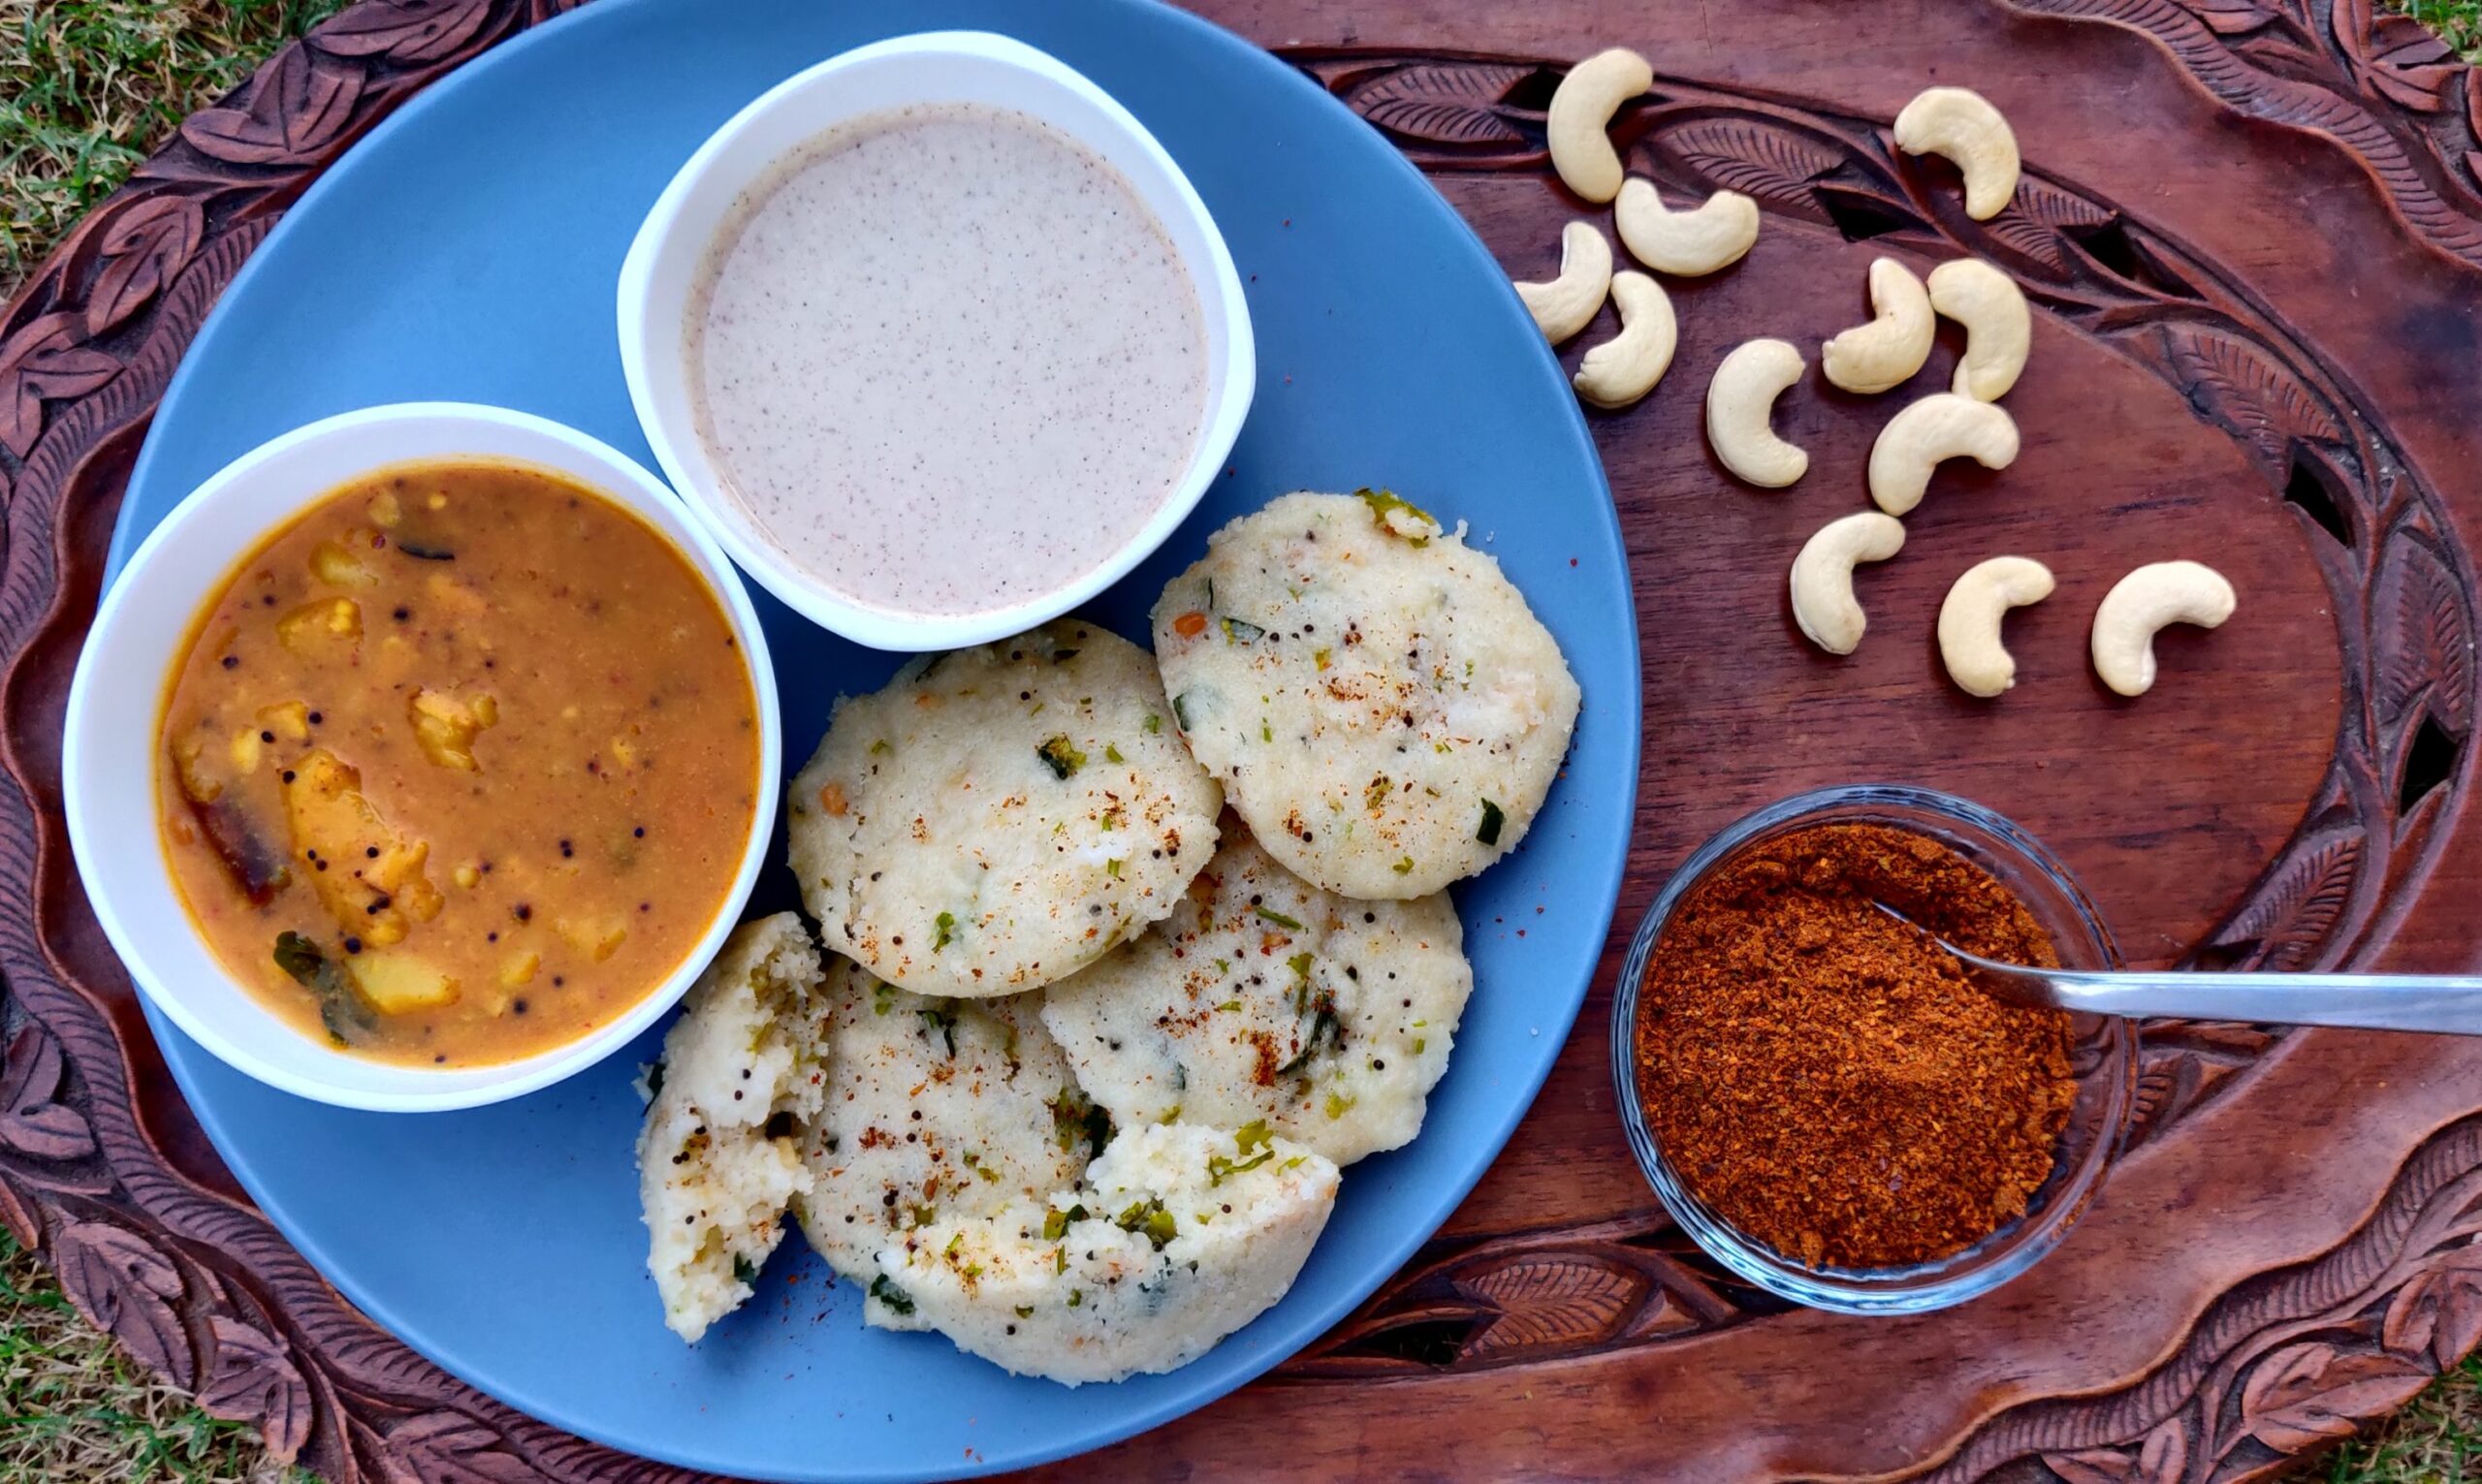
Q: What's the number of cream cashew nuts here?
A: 12